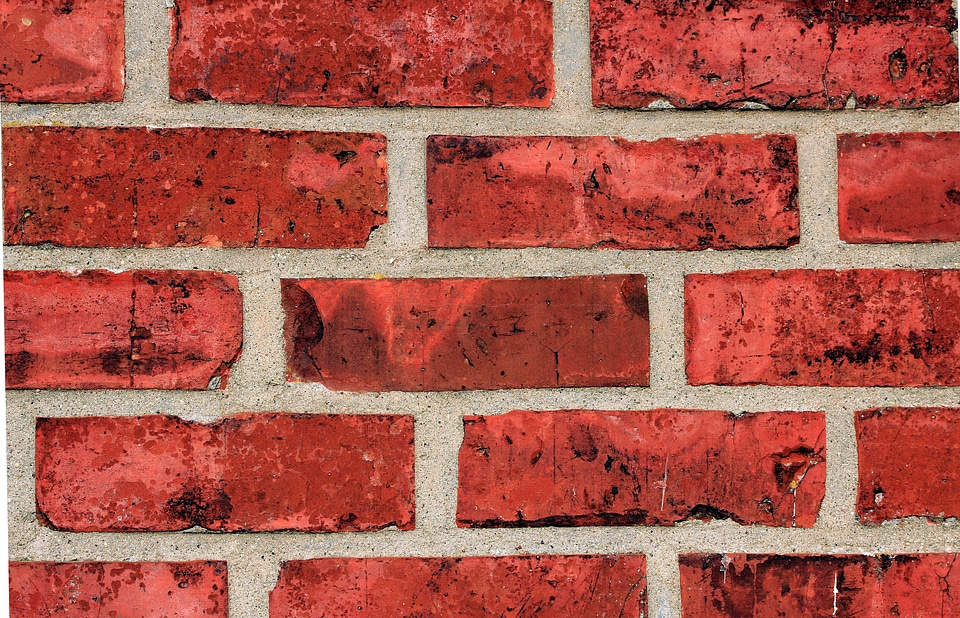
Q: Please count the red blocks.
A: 15